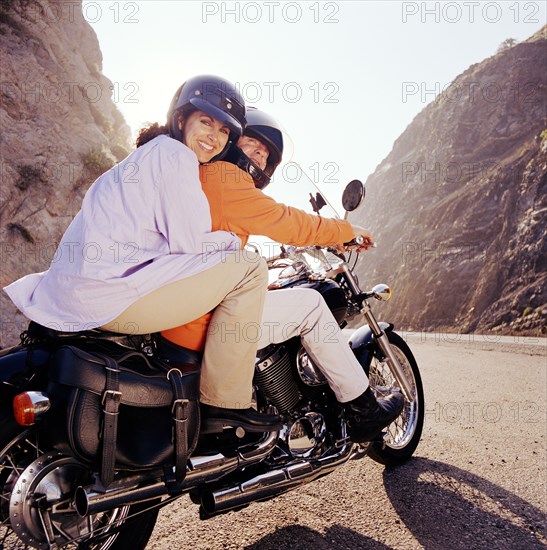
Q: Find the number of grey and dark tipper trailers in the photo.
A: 0